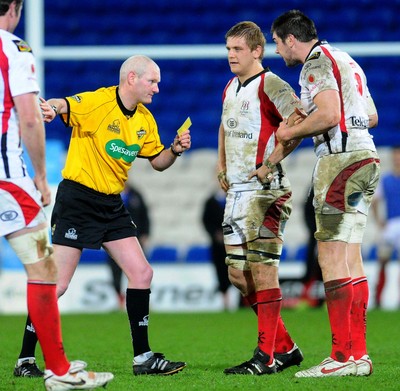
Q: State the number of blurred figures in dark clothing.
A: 3